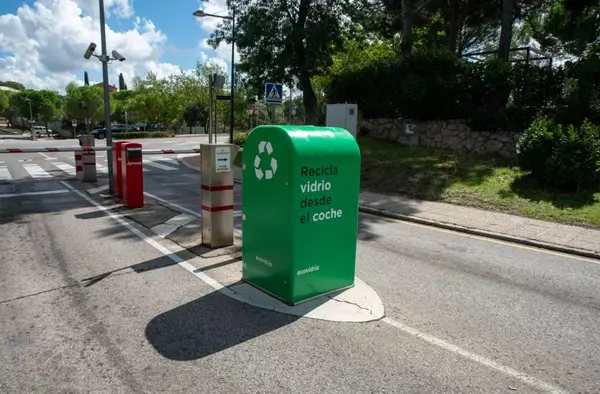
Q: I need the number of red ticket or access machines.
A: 2